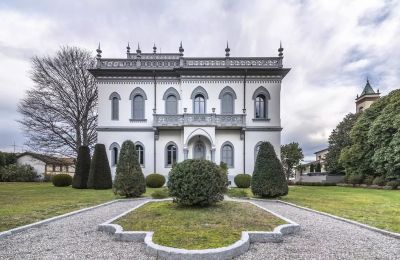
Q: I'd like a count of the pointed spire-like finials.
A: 7